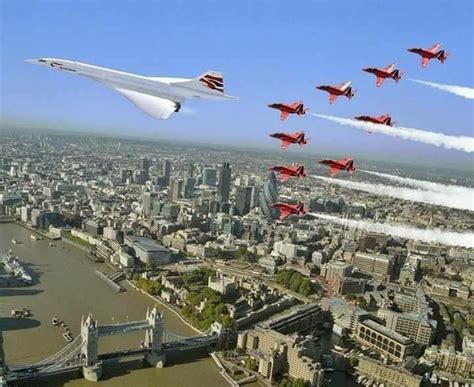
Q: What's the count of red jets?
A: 9